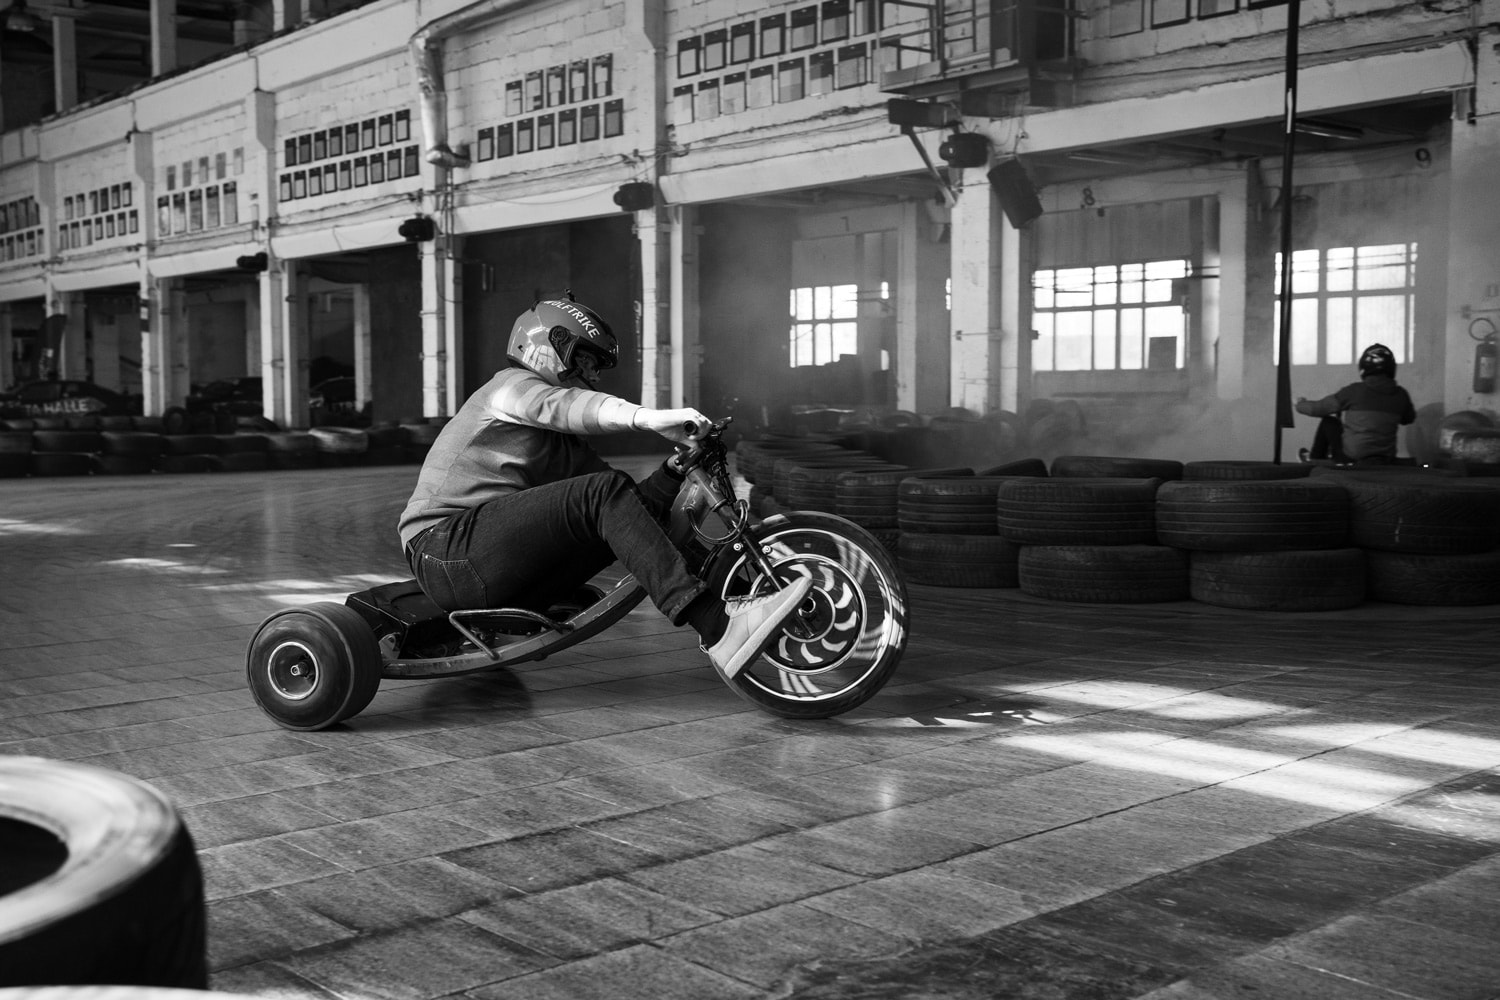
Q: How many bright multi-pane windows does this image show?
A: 3